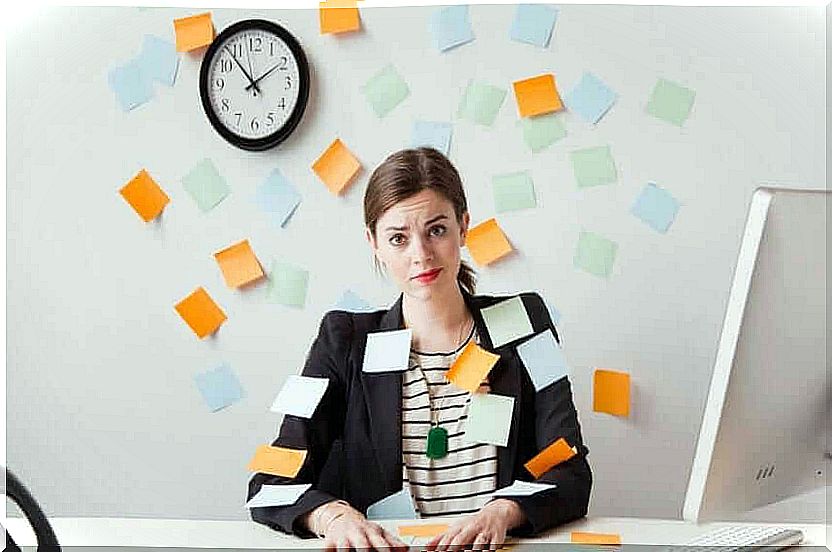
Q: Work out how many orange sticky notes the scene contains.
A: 14